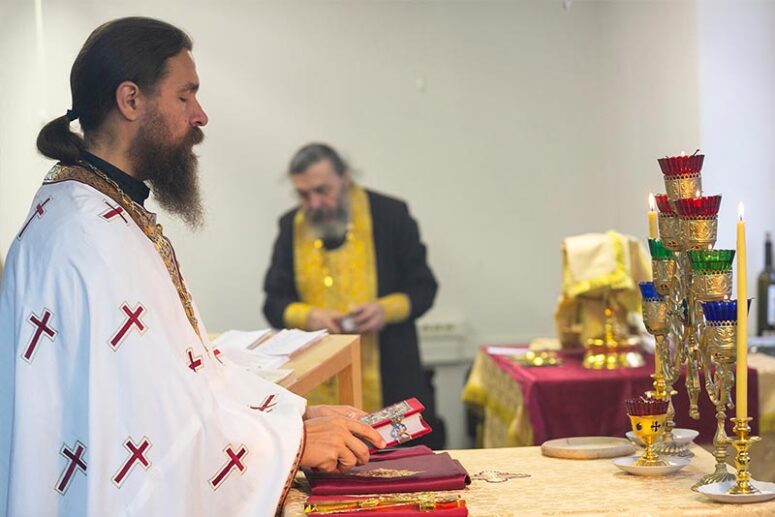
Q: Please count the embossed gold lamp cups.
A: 7